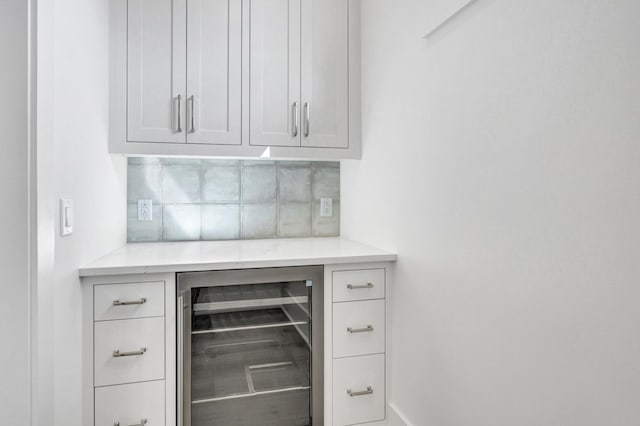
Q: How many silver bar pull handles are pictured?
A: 10